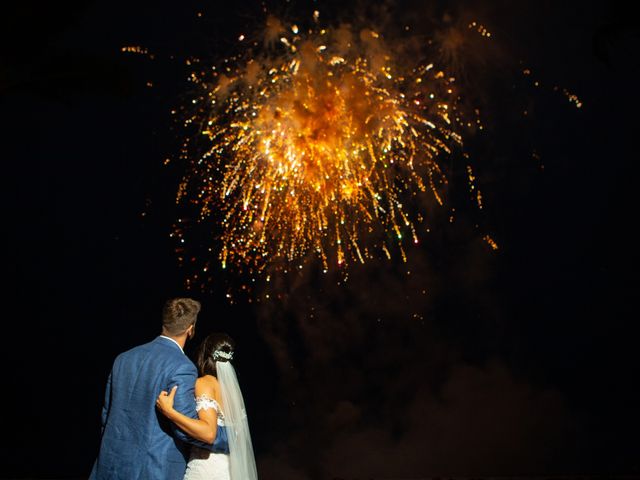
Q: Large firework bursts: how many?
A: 1